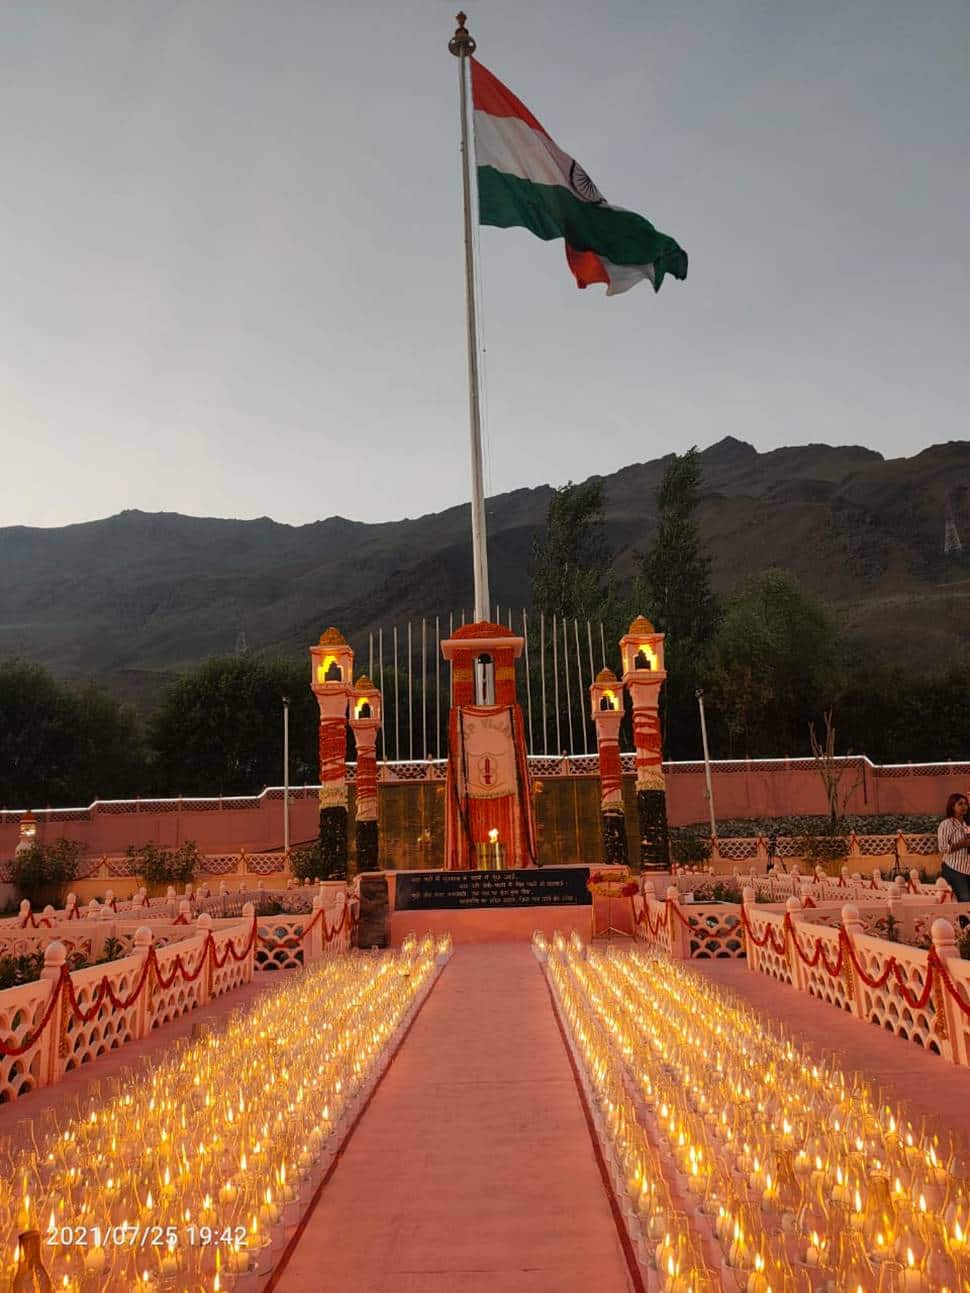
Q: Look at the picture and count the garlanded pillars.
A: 4